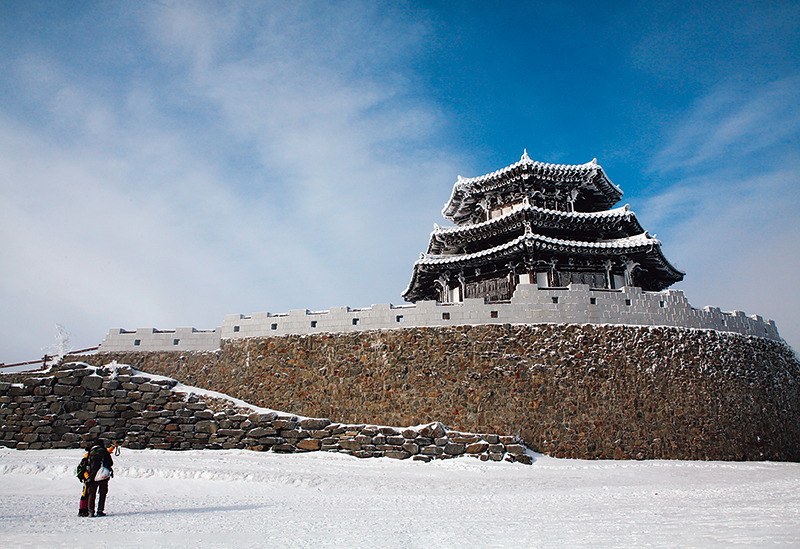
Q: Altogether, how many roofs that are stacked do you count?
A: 3